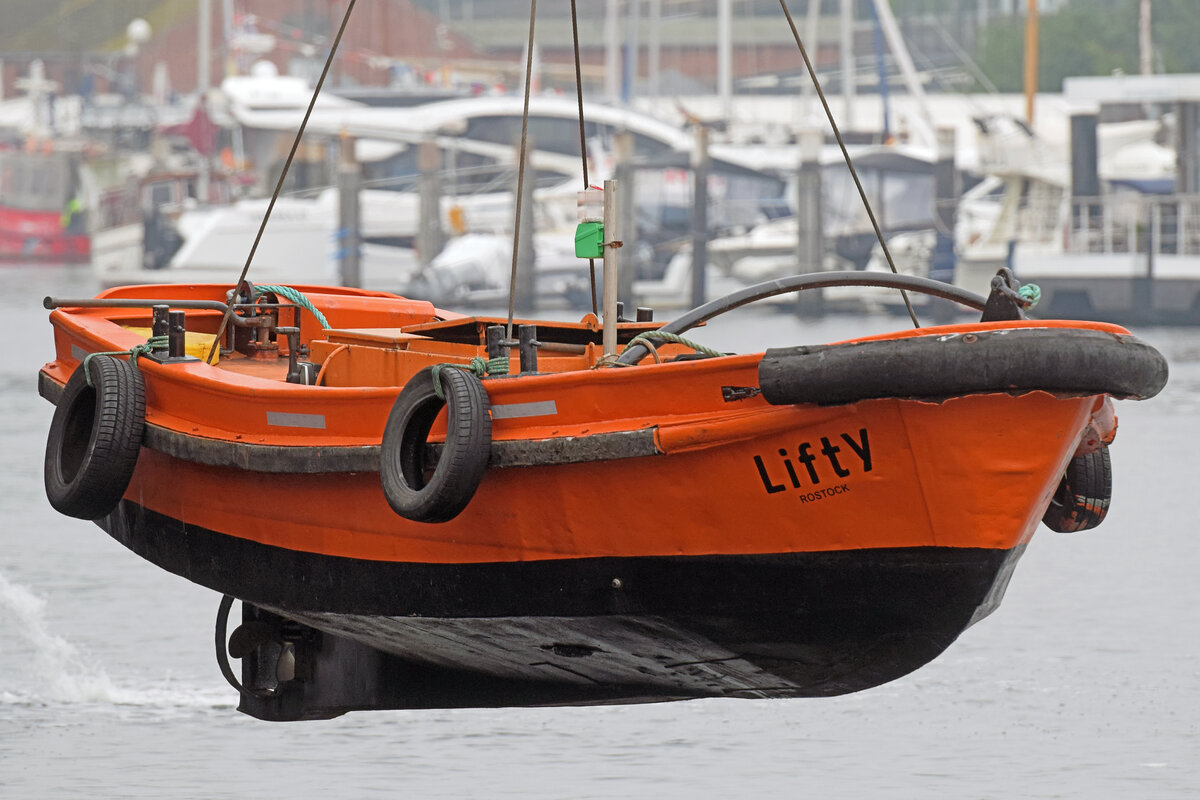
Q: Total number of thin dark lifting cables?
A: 4